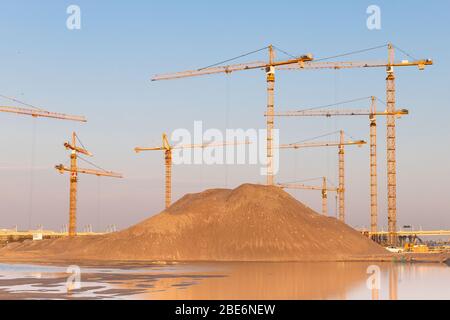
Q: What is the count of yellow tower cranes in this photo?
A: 9